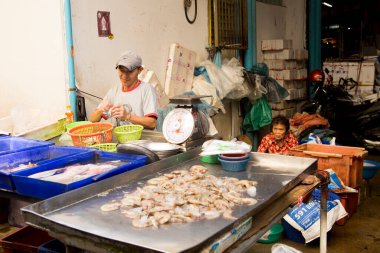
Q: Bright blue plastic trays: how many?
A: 3